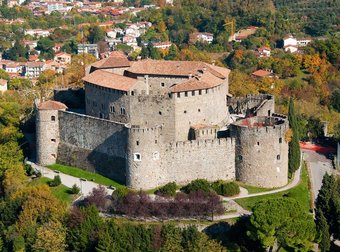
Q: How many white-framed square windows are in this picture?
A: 1